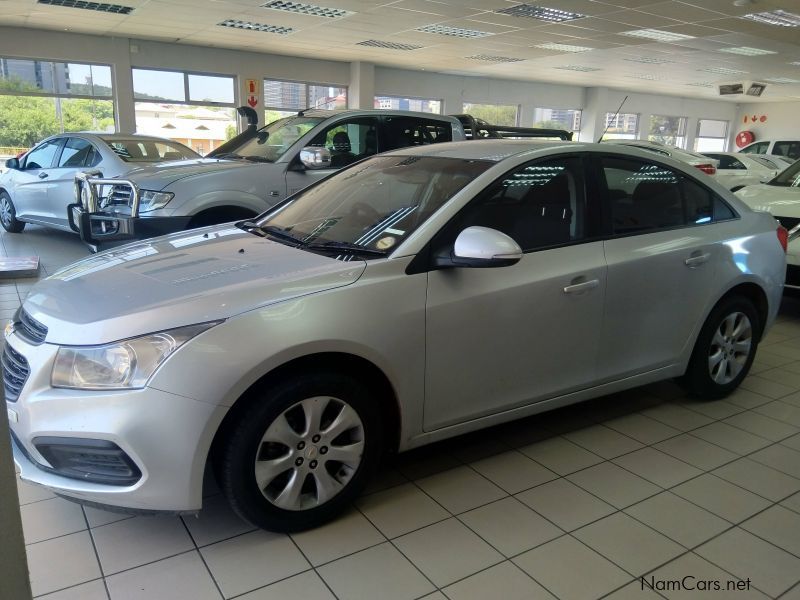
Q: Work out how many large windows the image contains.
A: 9